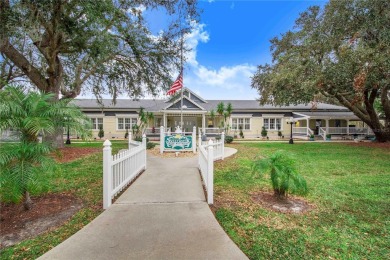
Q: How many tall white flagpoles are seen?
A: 1